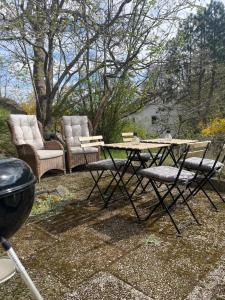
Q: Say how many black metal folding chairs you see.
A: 4